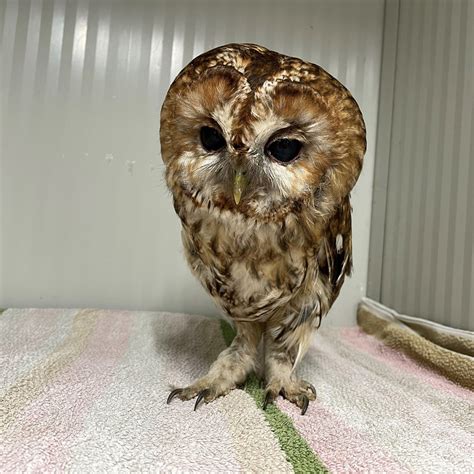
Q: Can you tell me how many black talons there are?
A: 5